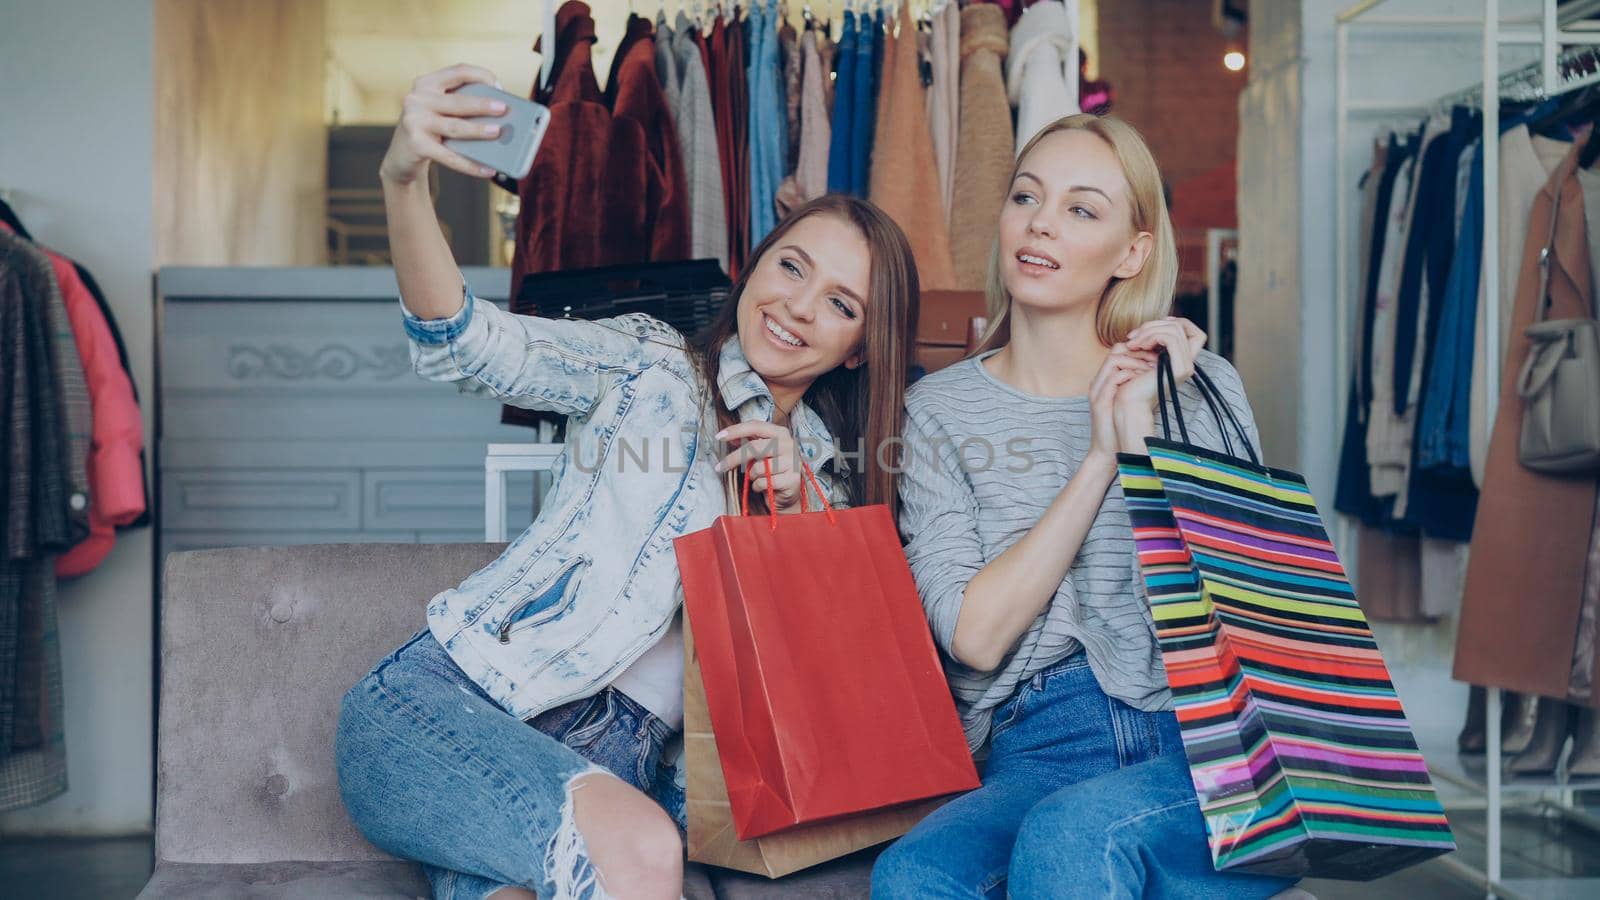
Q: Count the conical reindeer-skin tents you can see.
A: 0